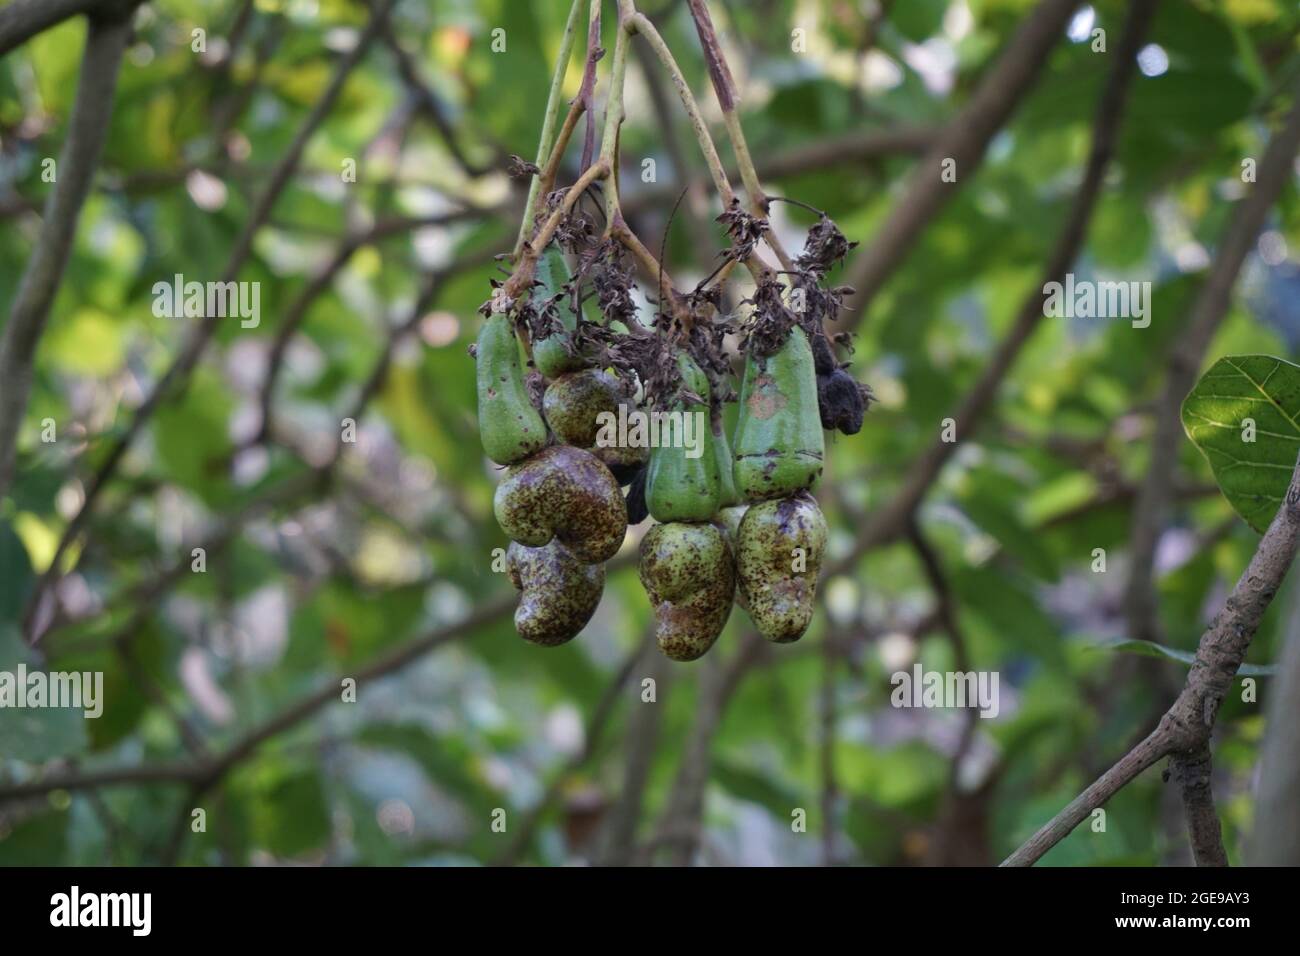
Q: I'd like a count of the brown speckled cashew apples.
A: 5